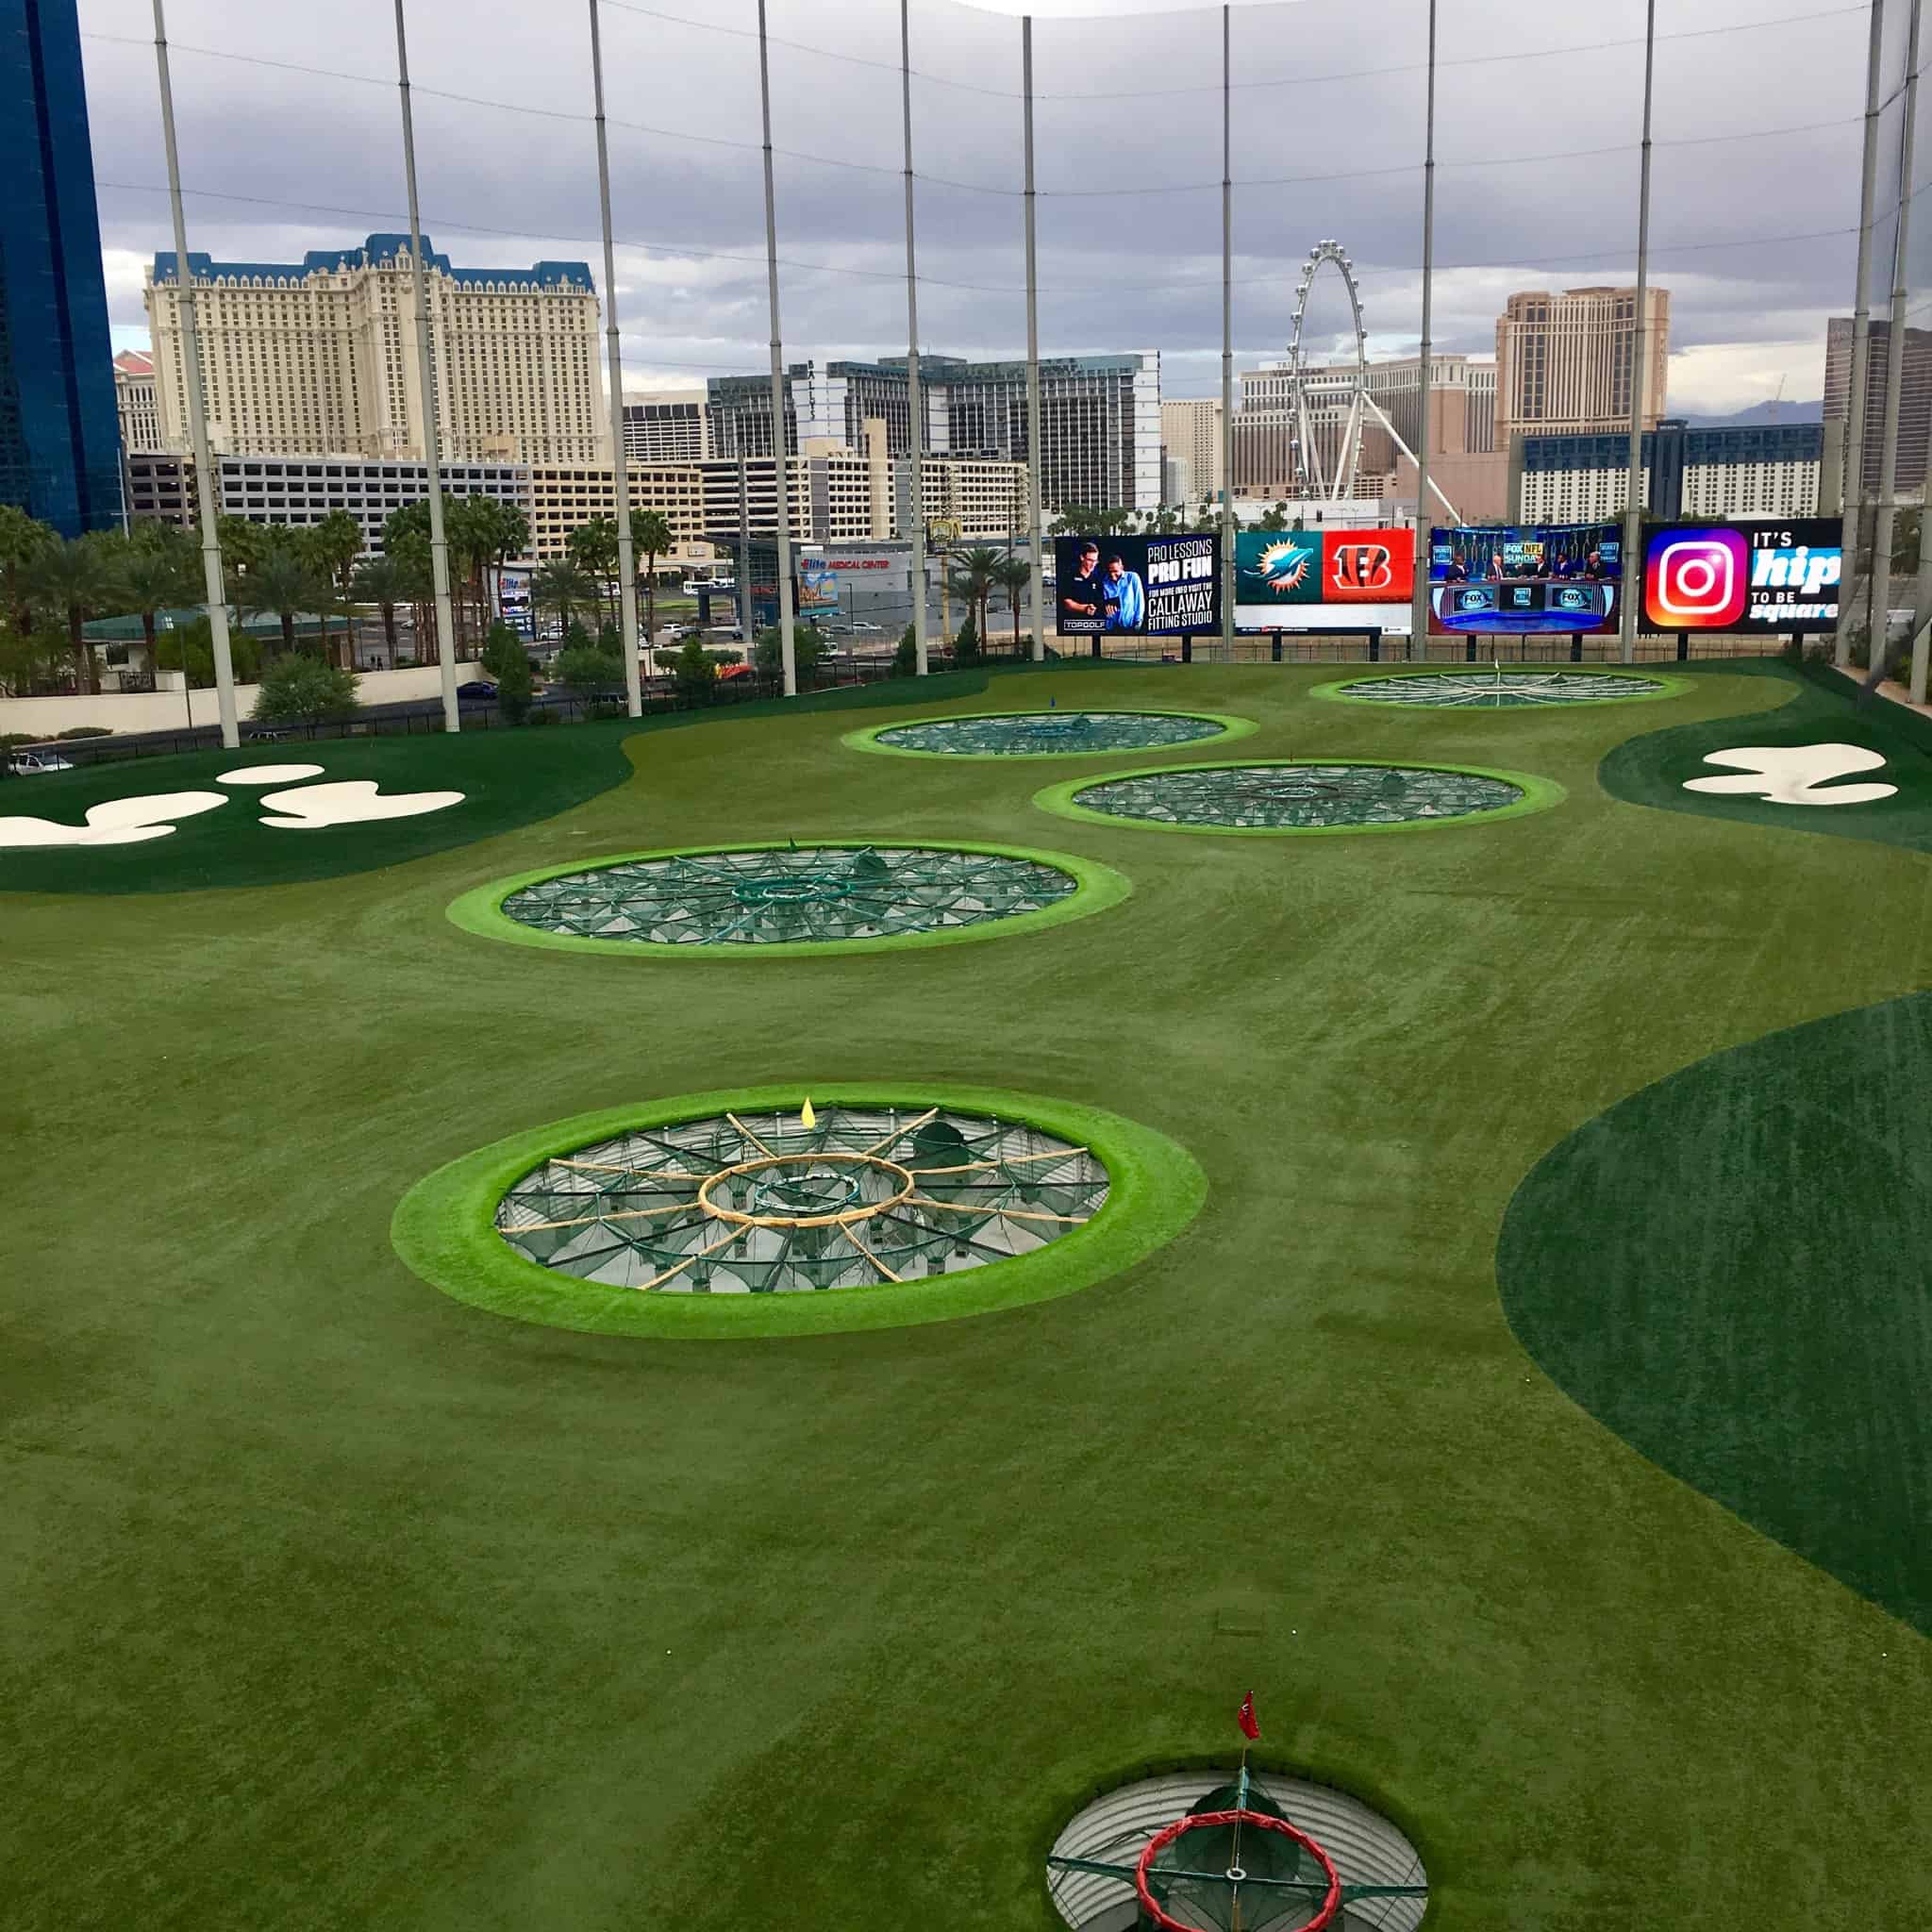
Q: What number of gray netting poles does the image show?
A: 12